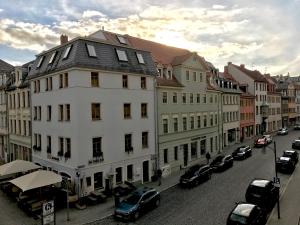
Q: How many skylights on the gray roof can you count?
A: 6